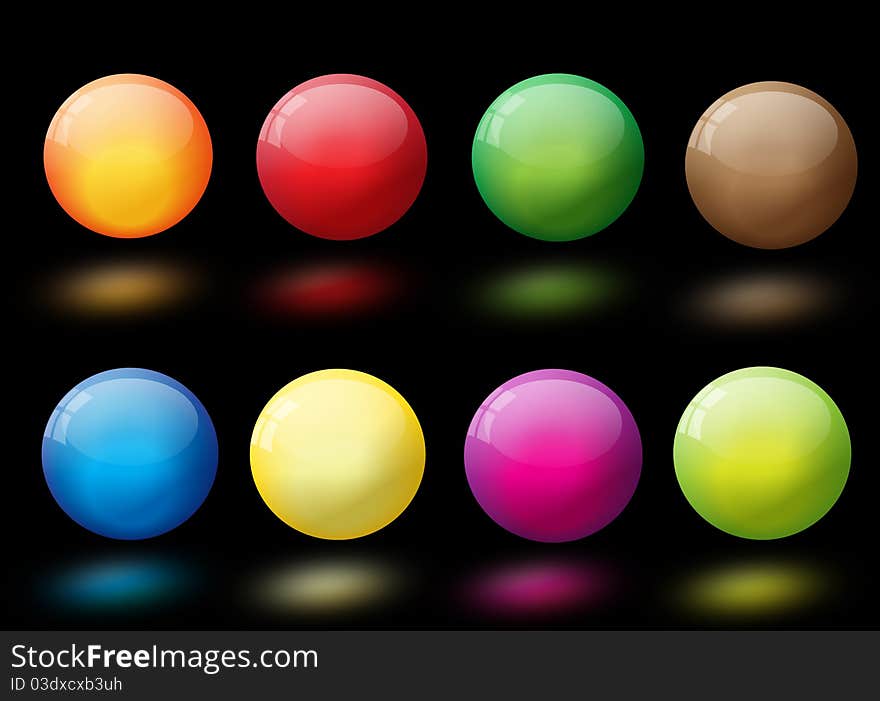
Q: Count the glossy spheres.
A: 8